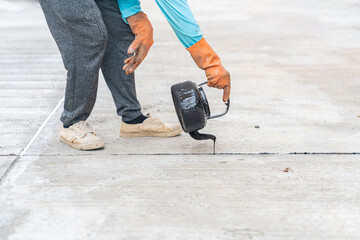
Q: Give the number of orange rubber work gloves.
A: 2